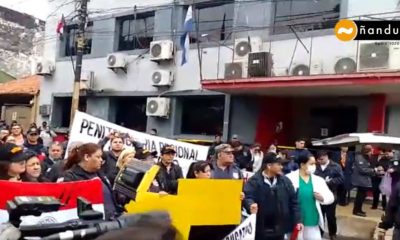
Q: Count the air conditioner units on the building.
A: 11